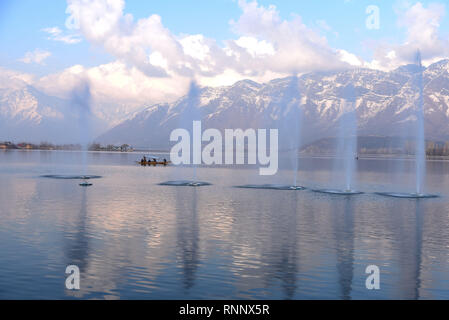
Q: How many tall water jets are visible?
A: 5